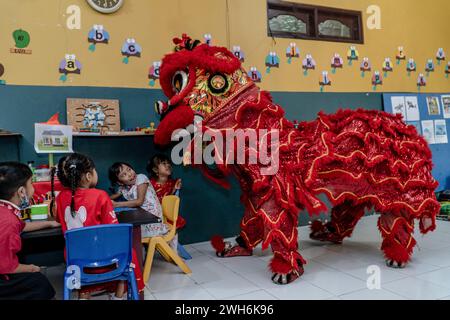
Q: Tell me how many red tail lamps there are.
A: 0